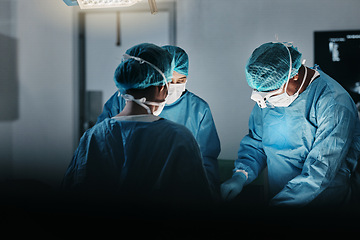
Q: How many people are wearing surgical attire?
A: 3